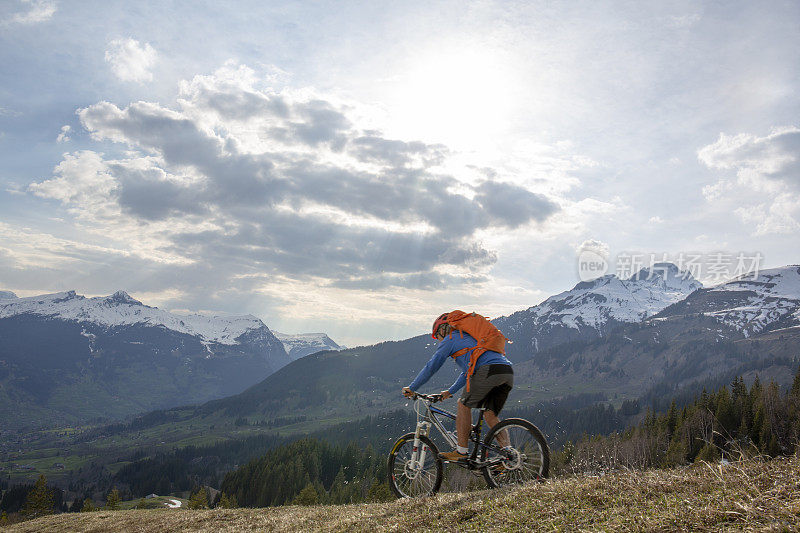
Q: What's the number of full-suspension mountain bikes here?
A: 1